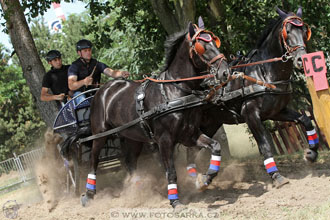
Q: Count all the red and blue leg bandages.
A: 6